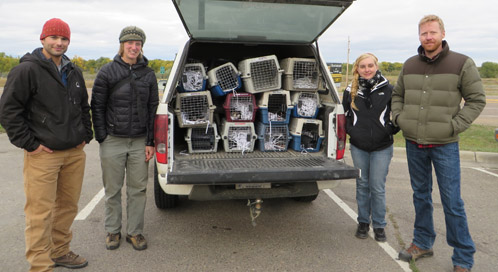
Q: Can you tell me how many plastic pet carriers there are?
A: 12